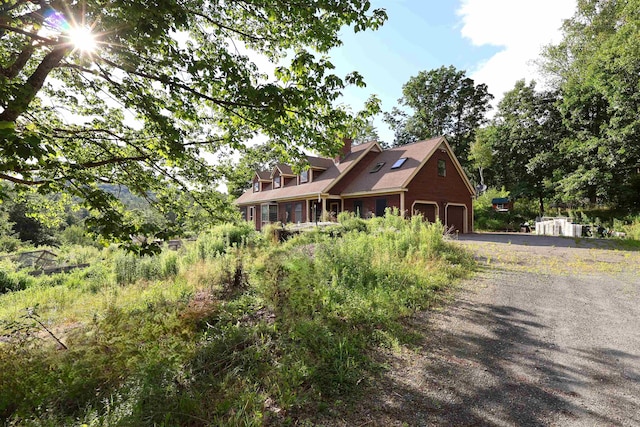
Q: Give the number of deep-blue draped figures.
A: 0